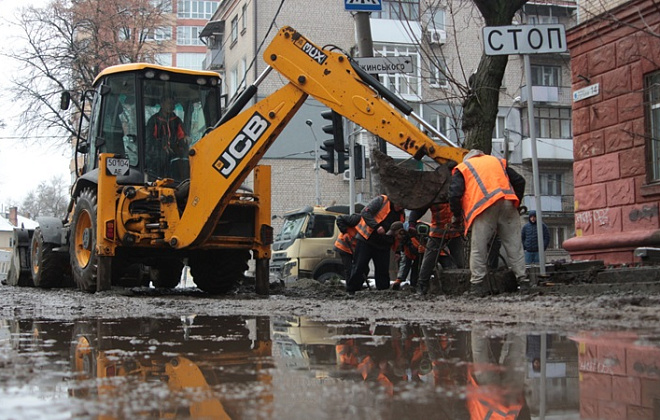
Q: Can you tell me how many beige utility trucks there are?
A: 1